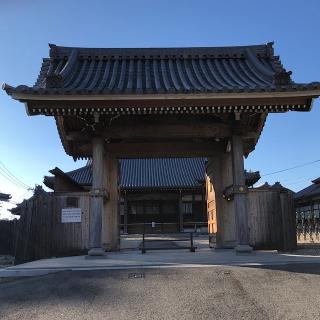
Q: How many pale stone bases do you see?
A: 2